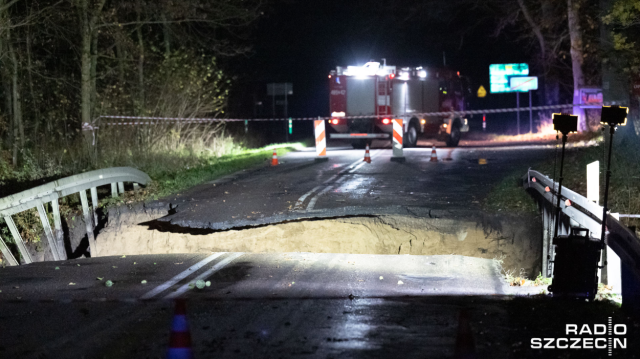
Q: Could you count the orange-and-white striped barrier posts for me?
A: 2